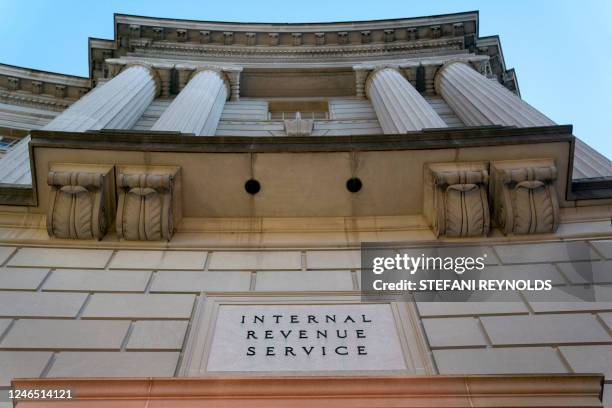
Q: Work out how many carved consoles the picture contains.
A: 4